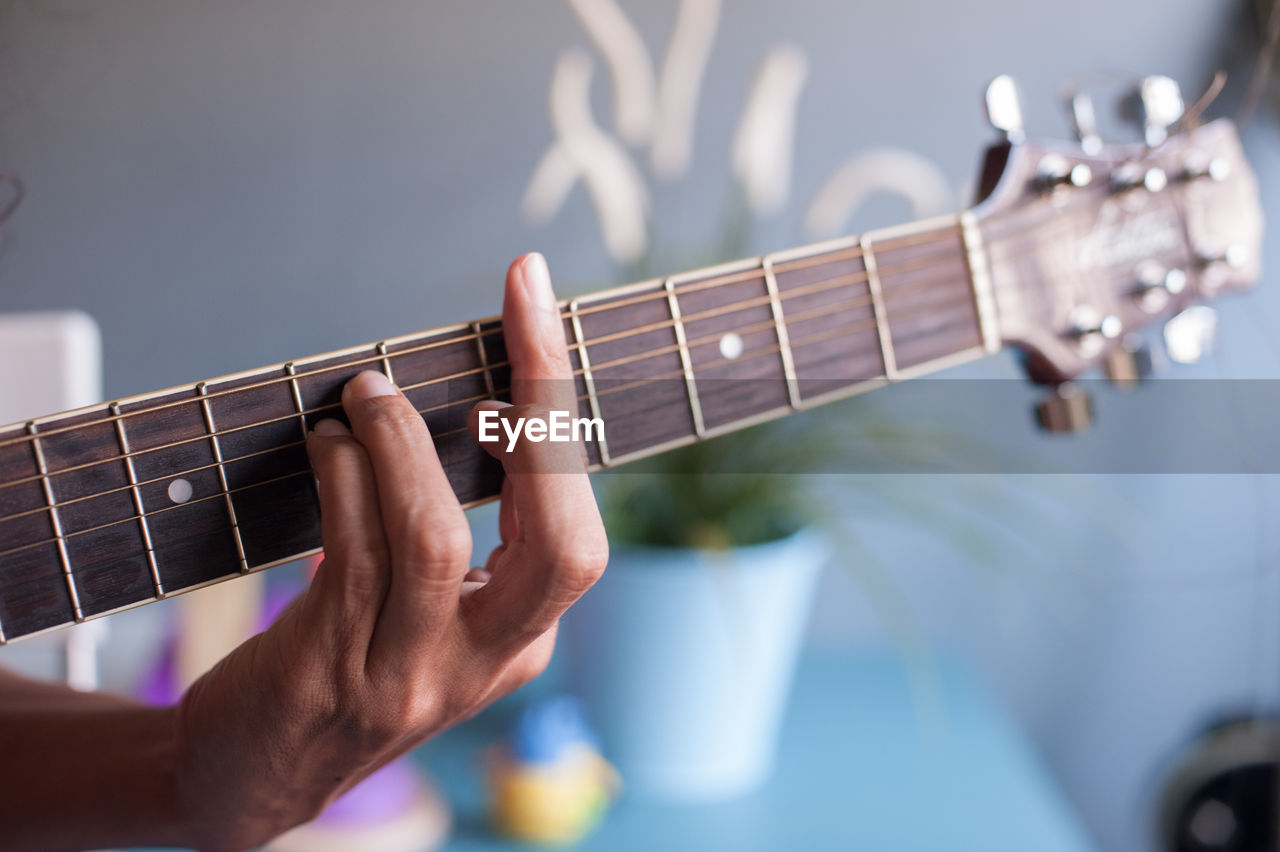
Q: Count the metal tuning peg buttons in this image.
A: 6